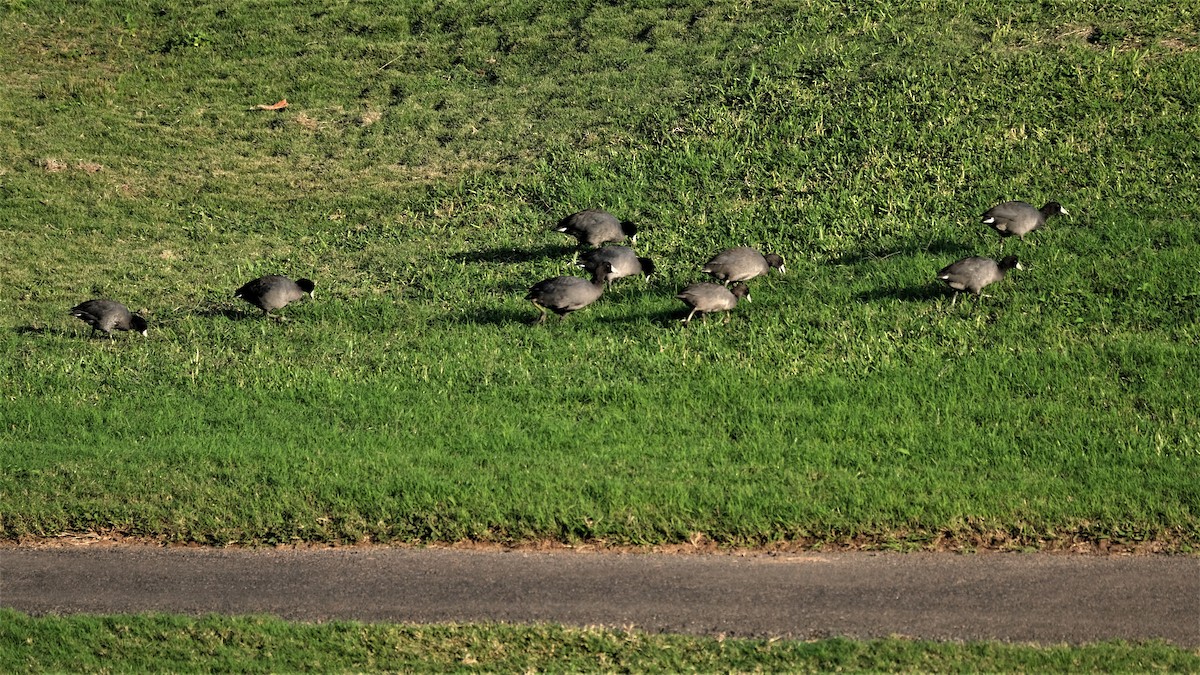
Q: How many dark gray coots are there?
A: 9